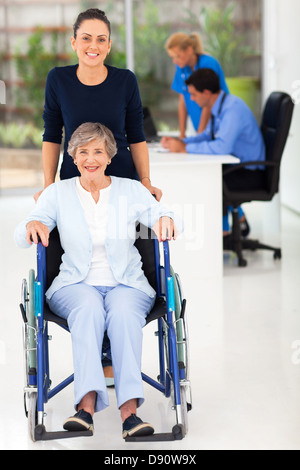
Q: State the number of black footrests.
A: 2